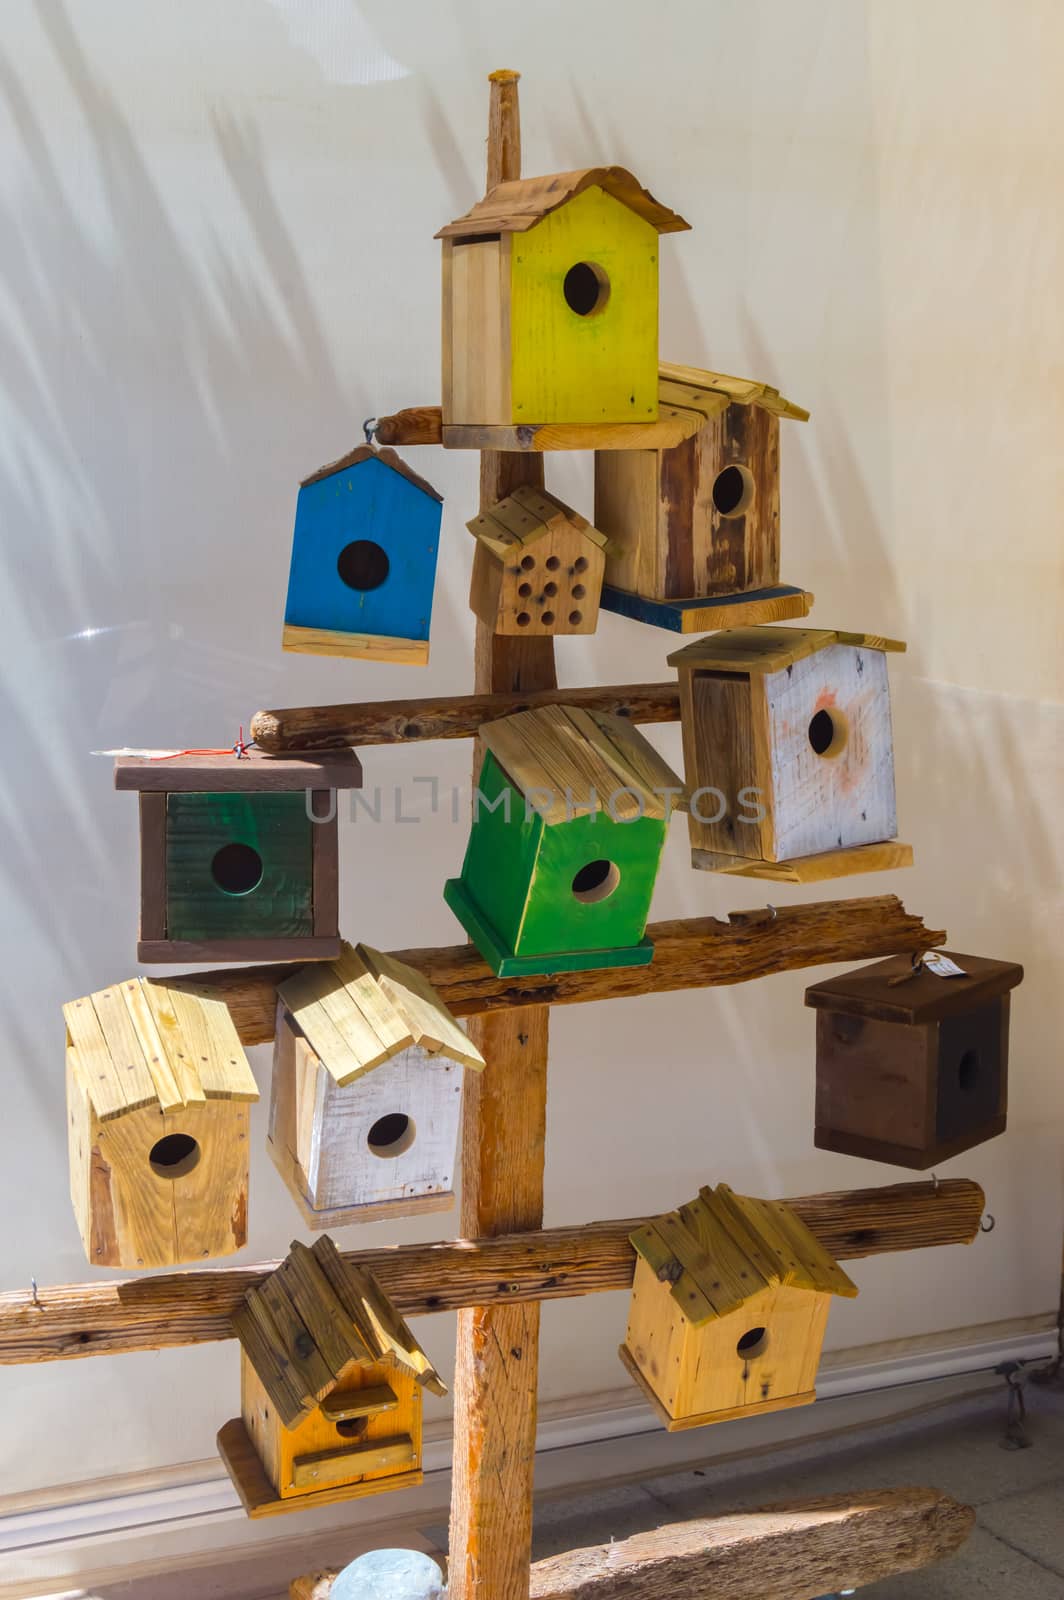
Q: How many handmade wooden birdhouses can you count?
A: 12